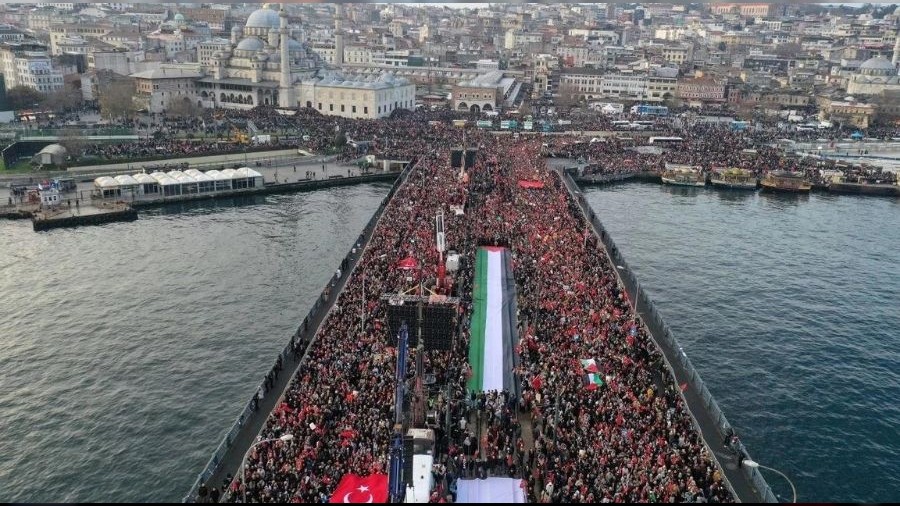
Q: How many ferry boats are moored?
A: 3